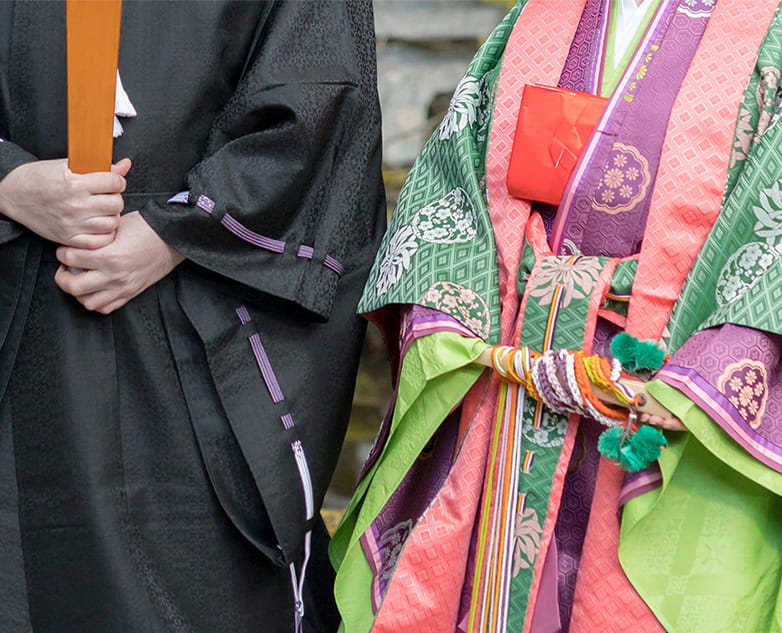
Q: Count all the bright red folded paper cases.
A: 1